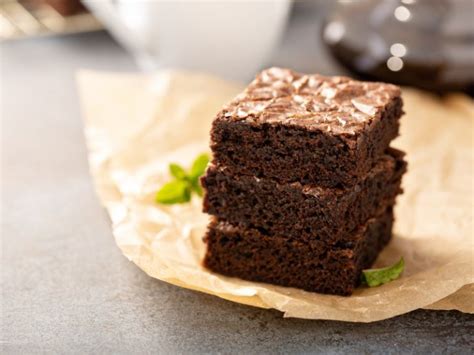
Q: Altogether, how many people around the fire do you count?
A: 0